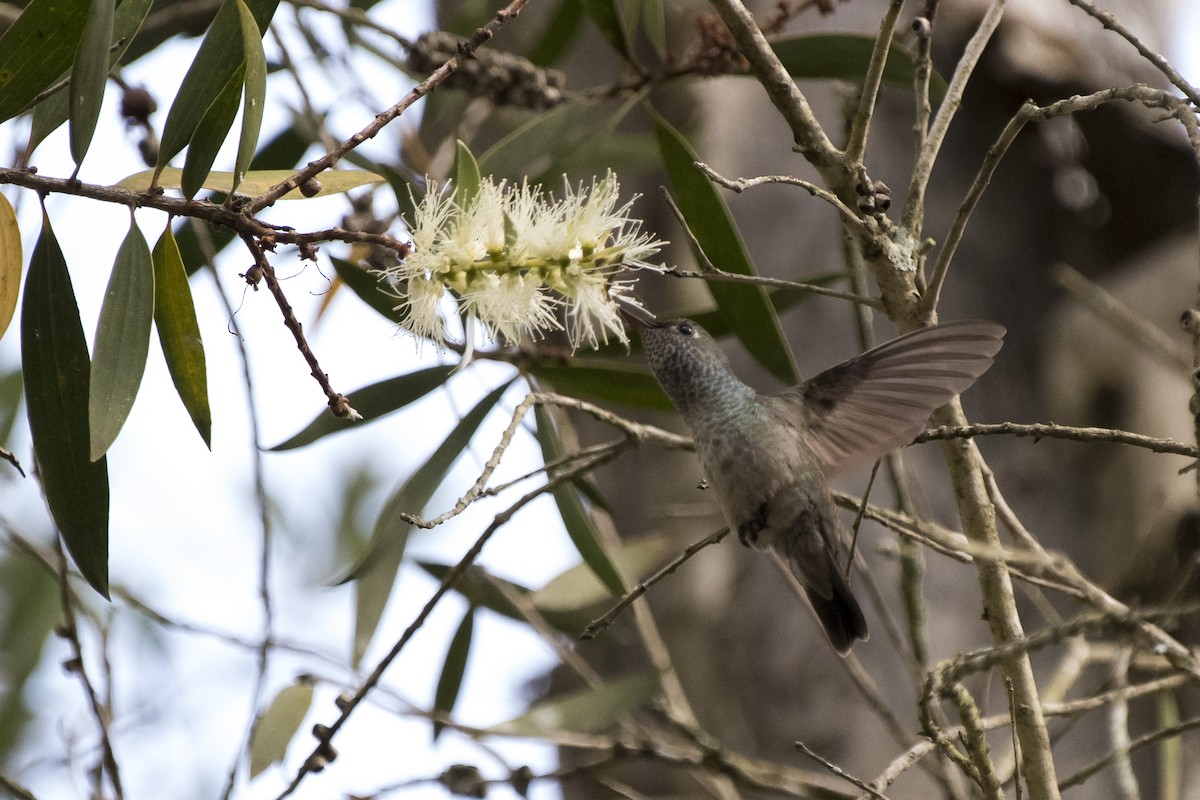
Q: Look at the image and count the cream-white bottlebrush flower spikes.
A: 1